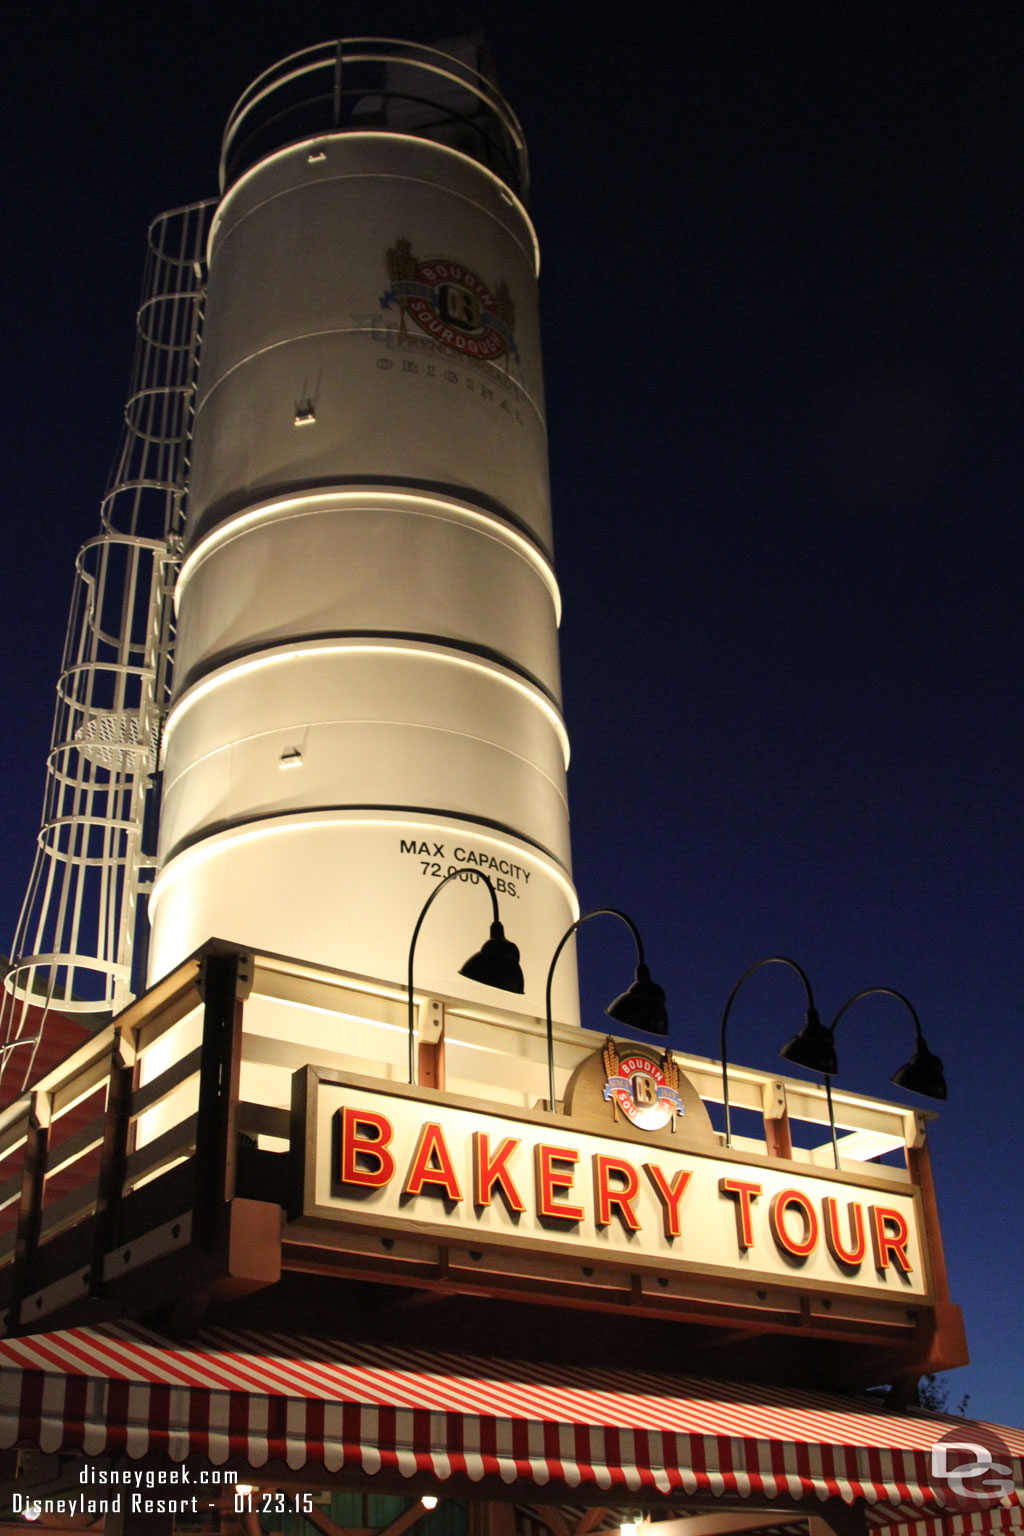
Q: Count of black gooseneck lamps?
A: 4